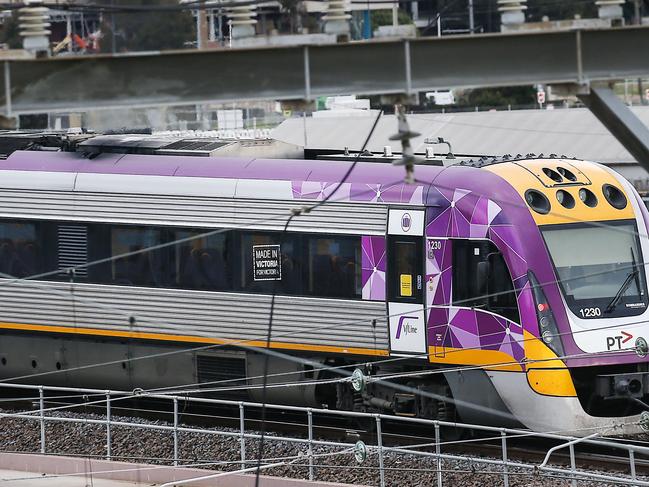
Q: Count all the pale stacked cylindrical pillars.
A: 5